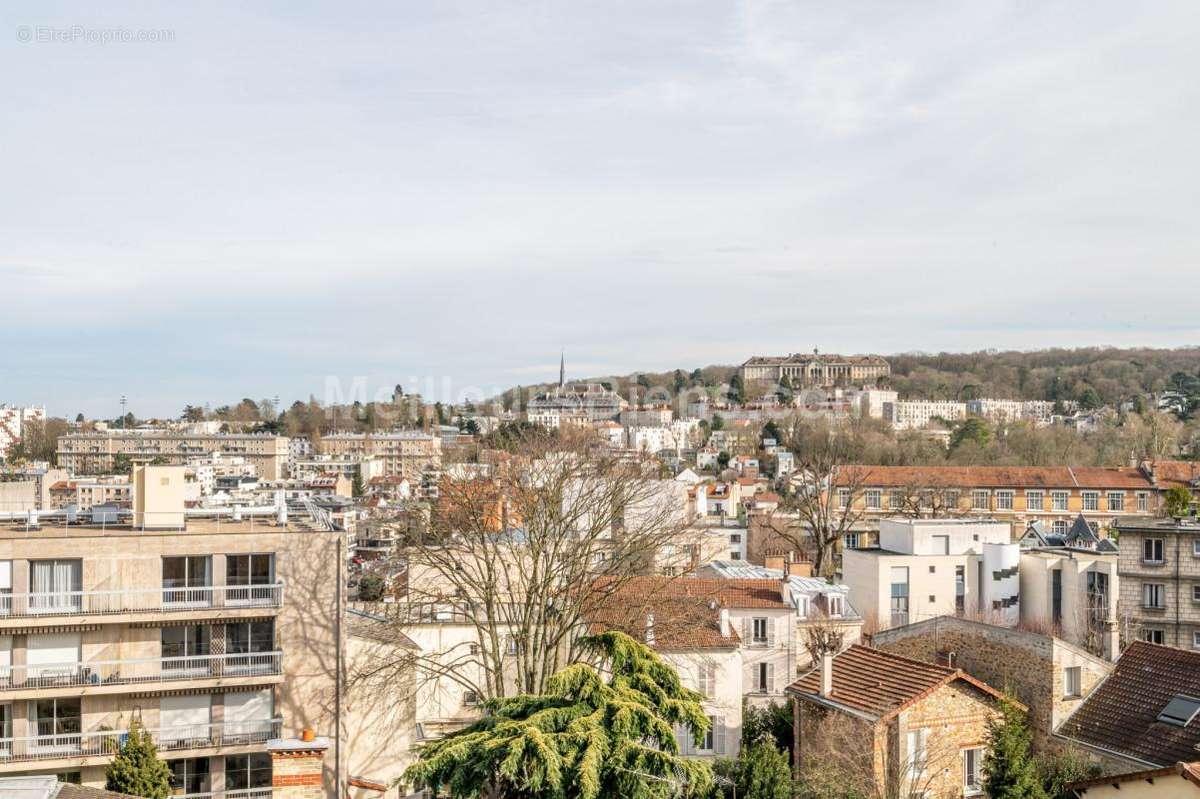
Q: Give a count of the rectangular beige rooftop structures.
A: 1